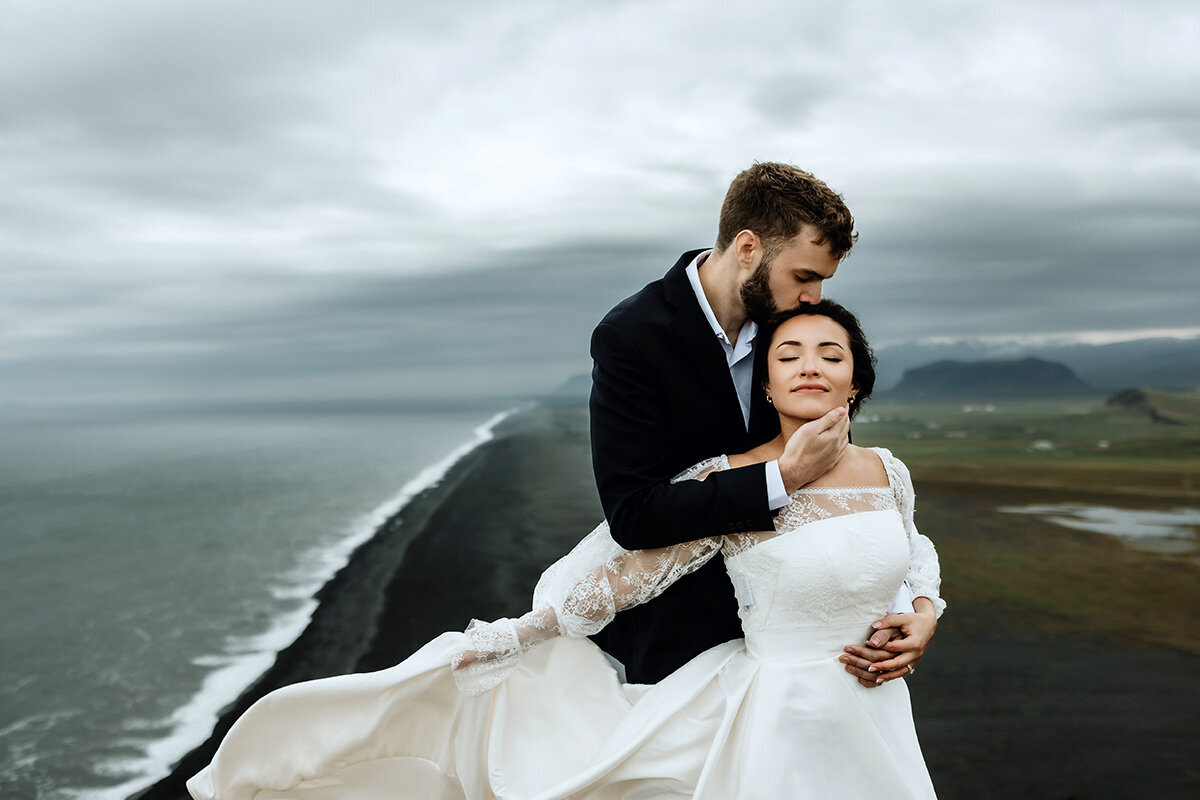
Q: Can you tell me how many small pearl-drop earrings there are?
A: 2